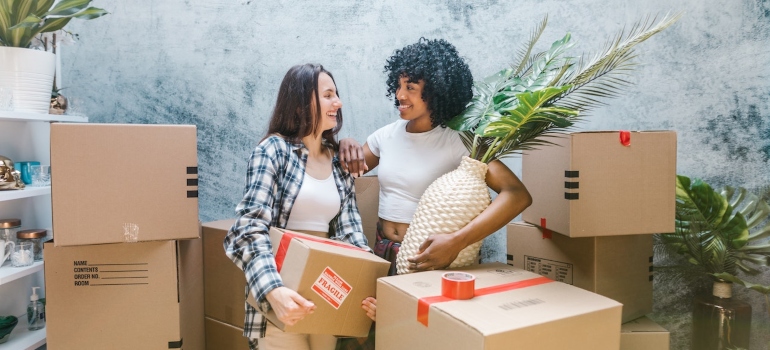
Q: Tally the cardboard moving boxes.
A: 10